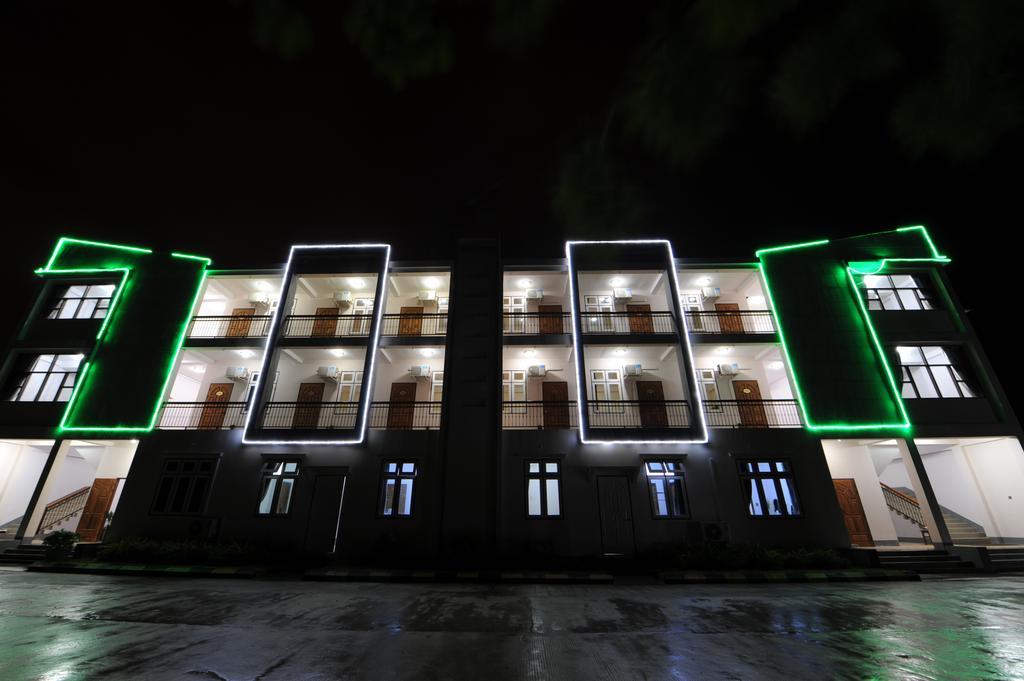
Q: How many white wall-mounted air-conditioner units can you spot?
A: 12